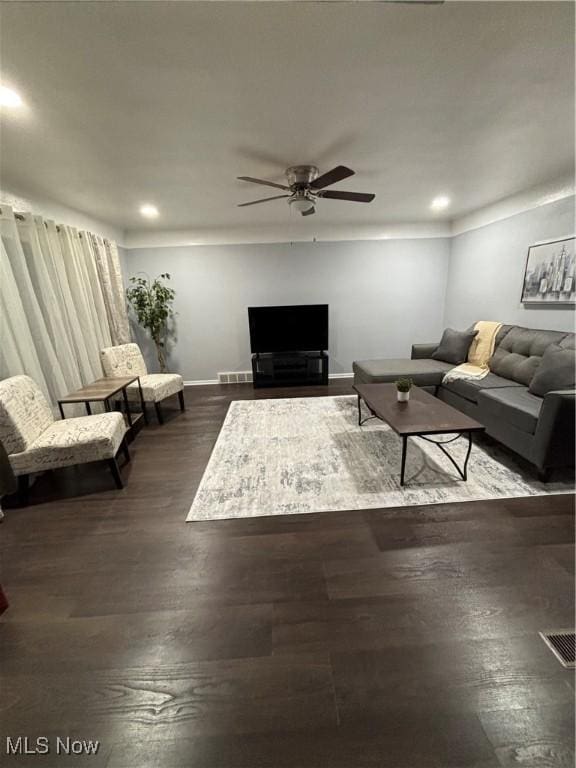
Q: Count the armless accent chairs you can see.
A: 2